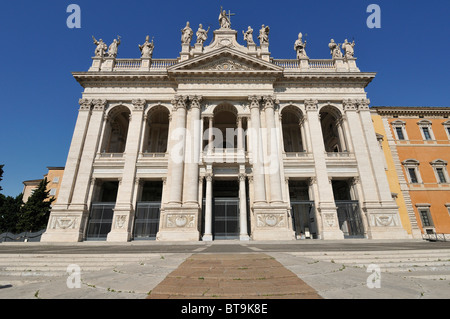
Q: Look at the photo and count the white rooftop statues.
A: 11